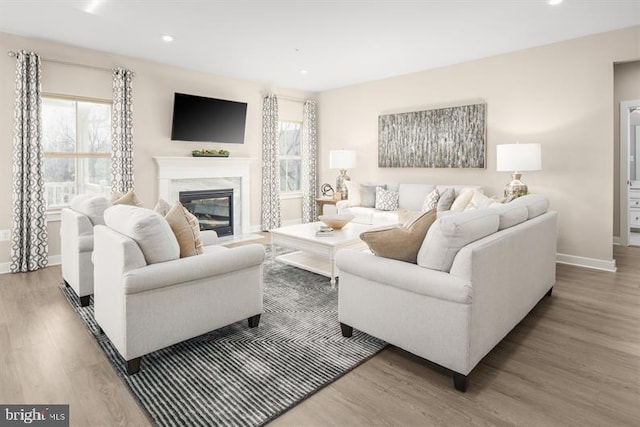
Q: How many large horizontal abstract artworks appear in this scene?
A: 1